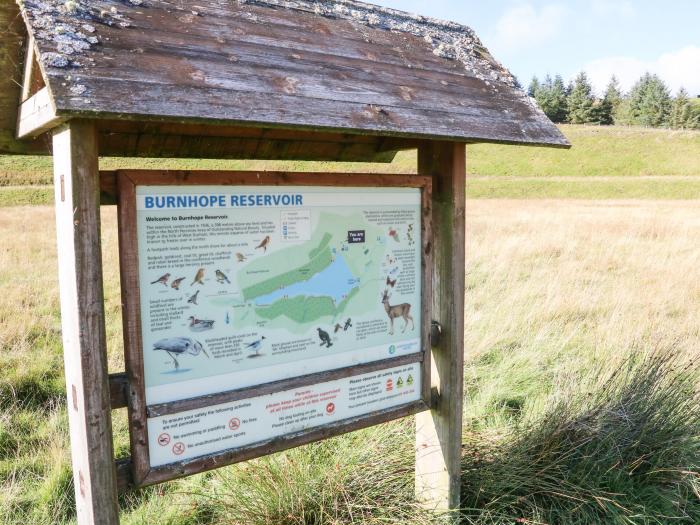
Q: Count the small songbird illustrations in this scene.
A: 7